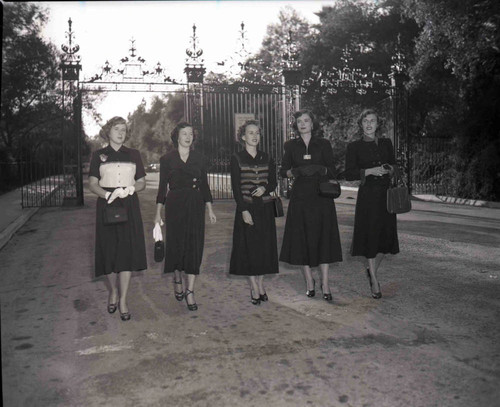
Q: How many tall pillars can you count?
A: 4